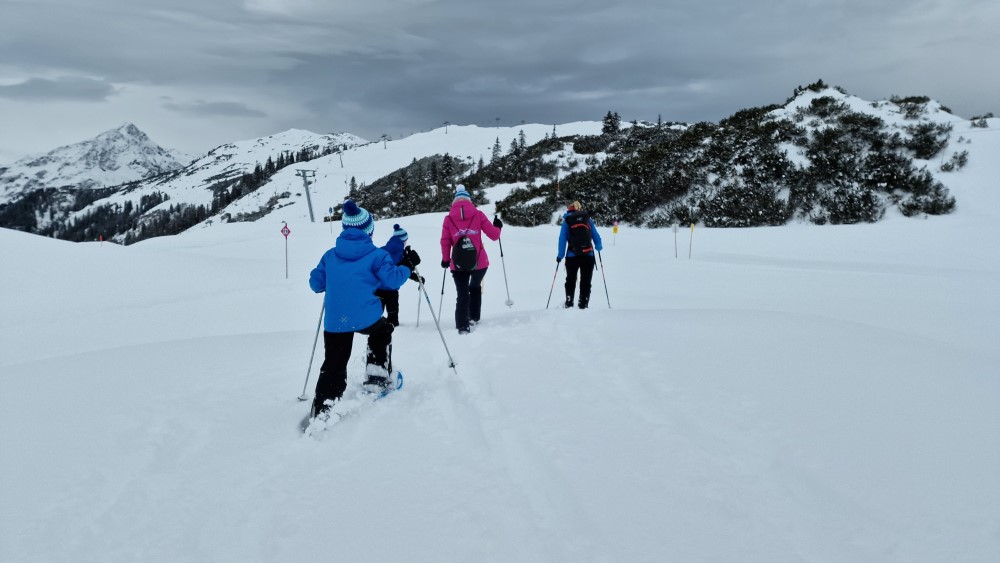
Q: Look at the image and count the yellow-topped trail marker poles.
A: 2